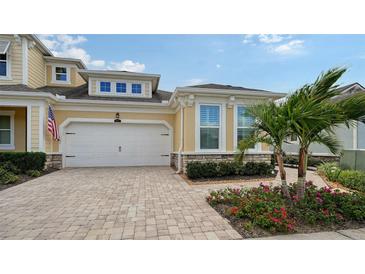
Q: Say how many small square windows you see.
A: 3